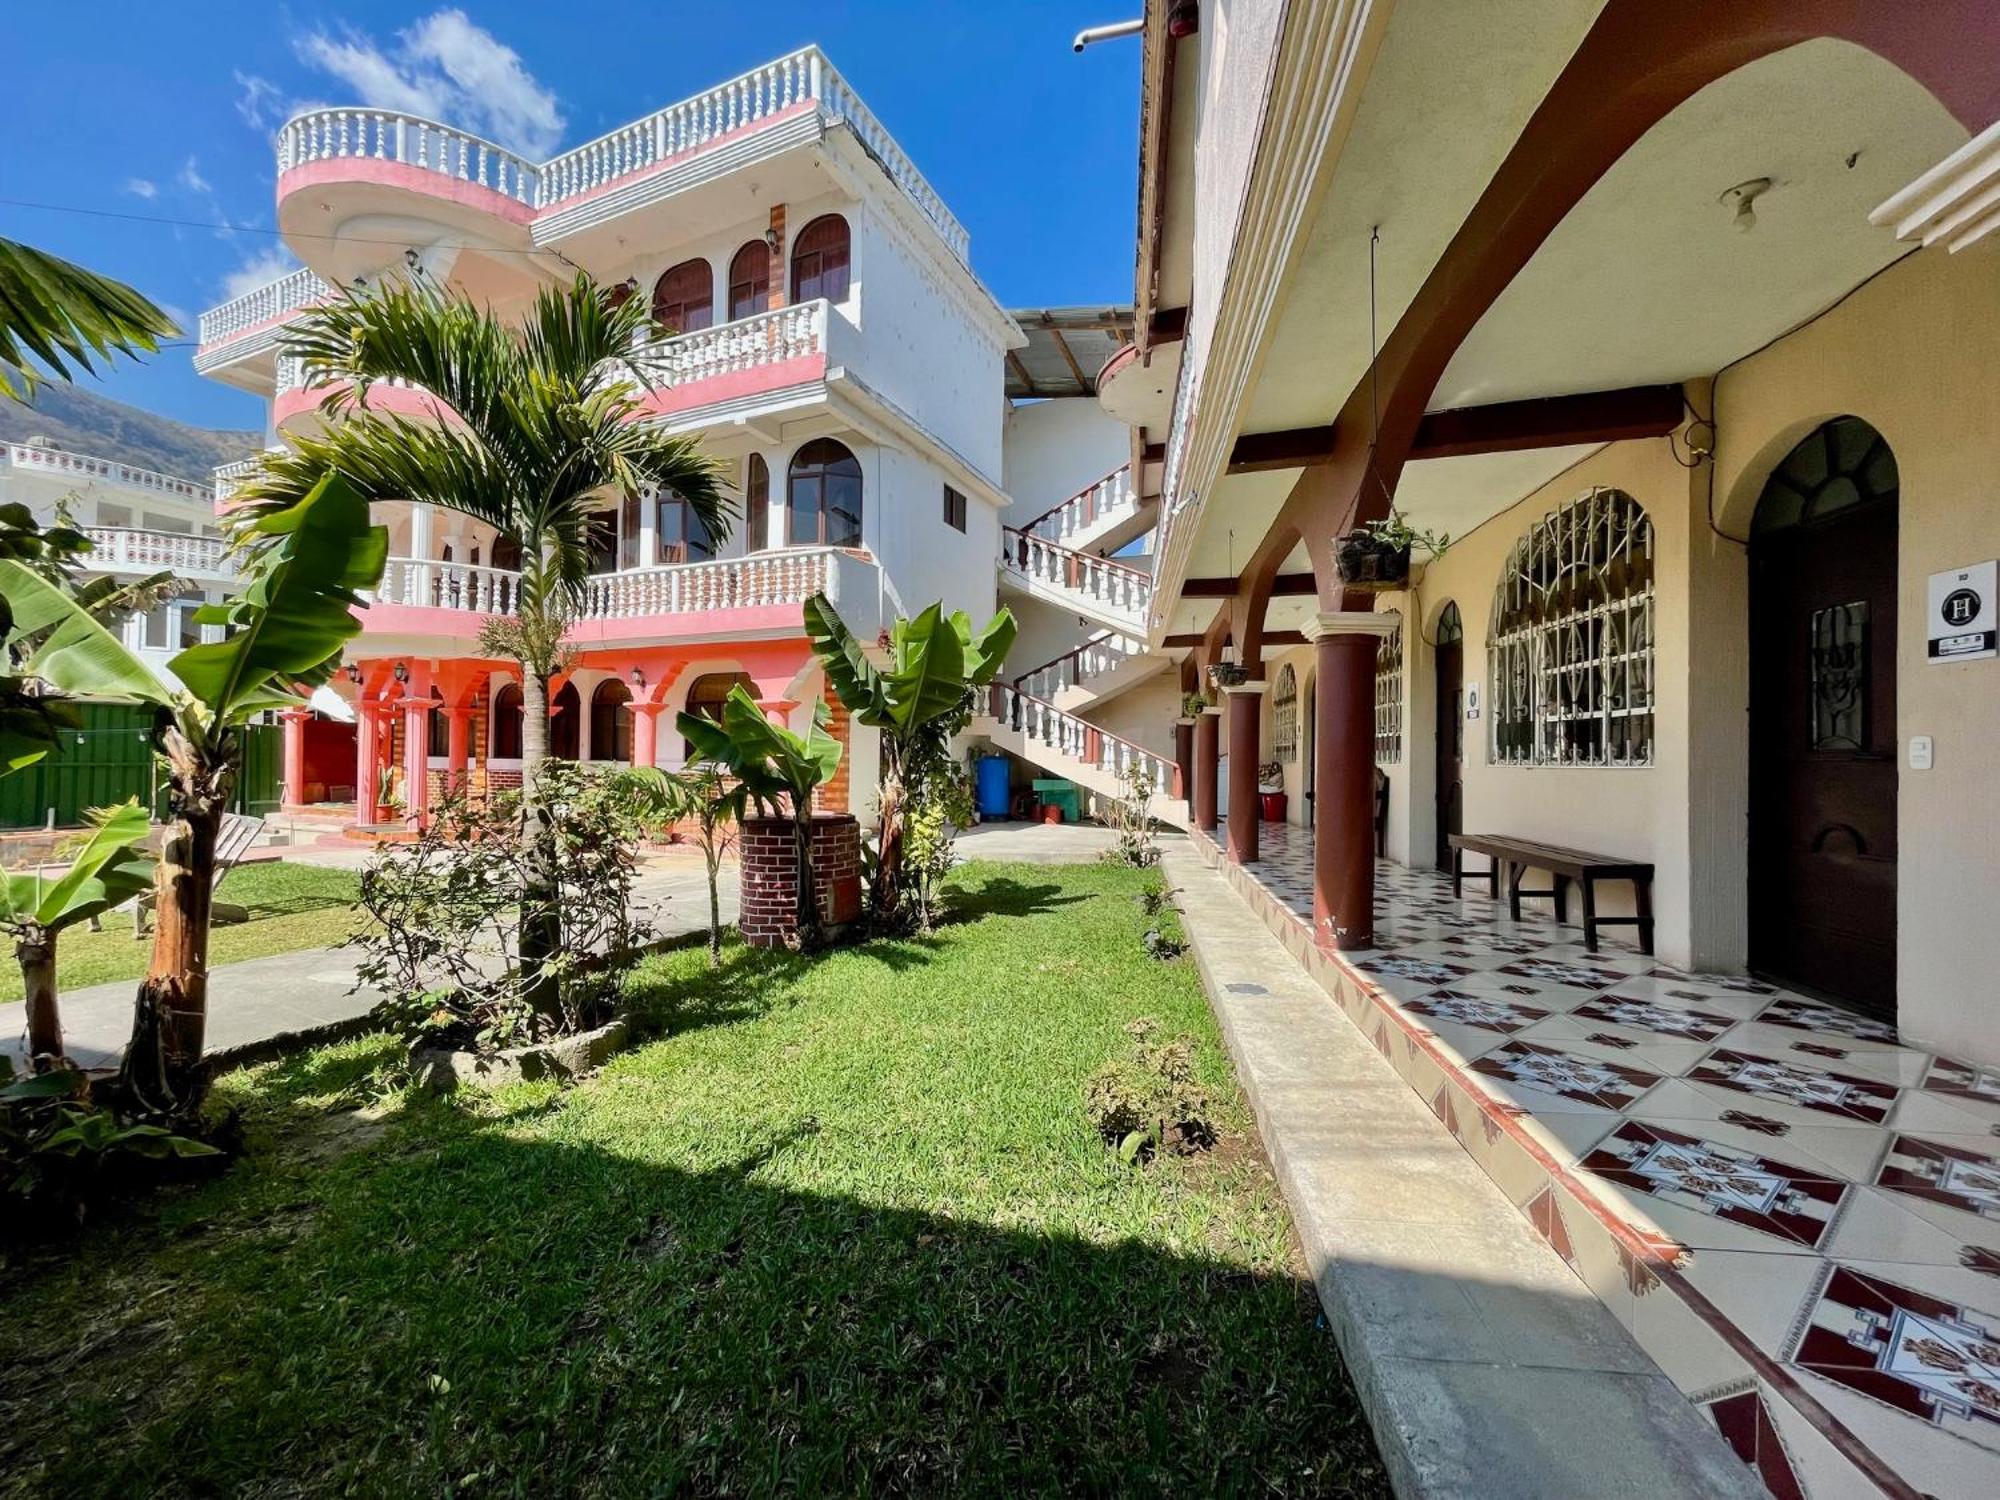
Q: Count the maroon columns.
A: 4